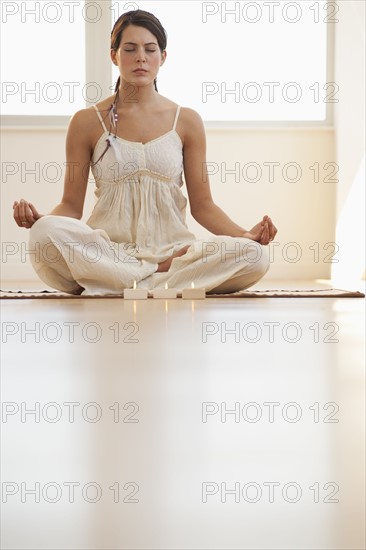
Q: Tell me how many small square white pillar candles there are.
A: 3